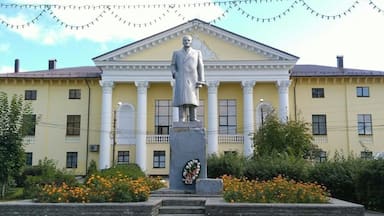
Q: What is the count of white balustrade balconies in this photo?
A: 2